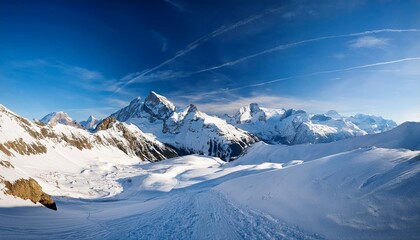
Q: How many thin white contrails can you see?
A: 3